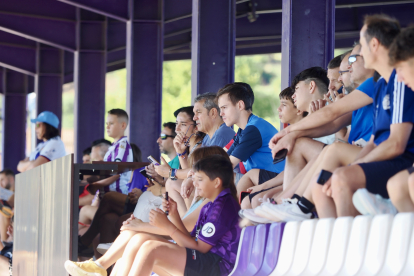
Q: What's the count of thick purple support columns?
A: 6